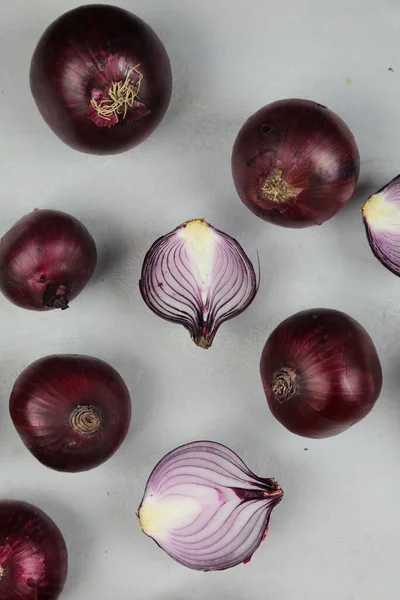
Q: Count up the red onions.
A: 9